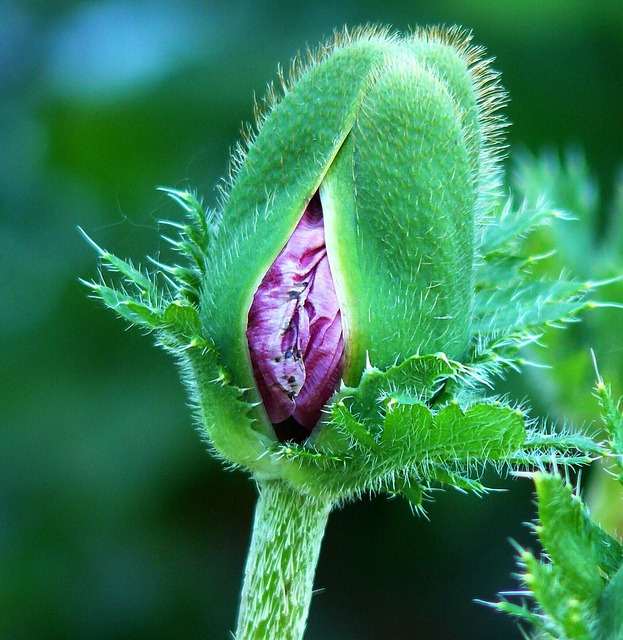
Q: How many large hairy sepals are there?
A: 3